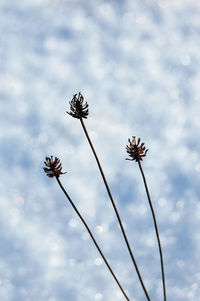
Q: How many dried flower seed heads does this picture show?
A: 3